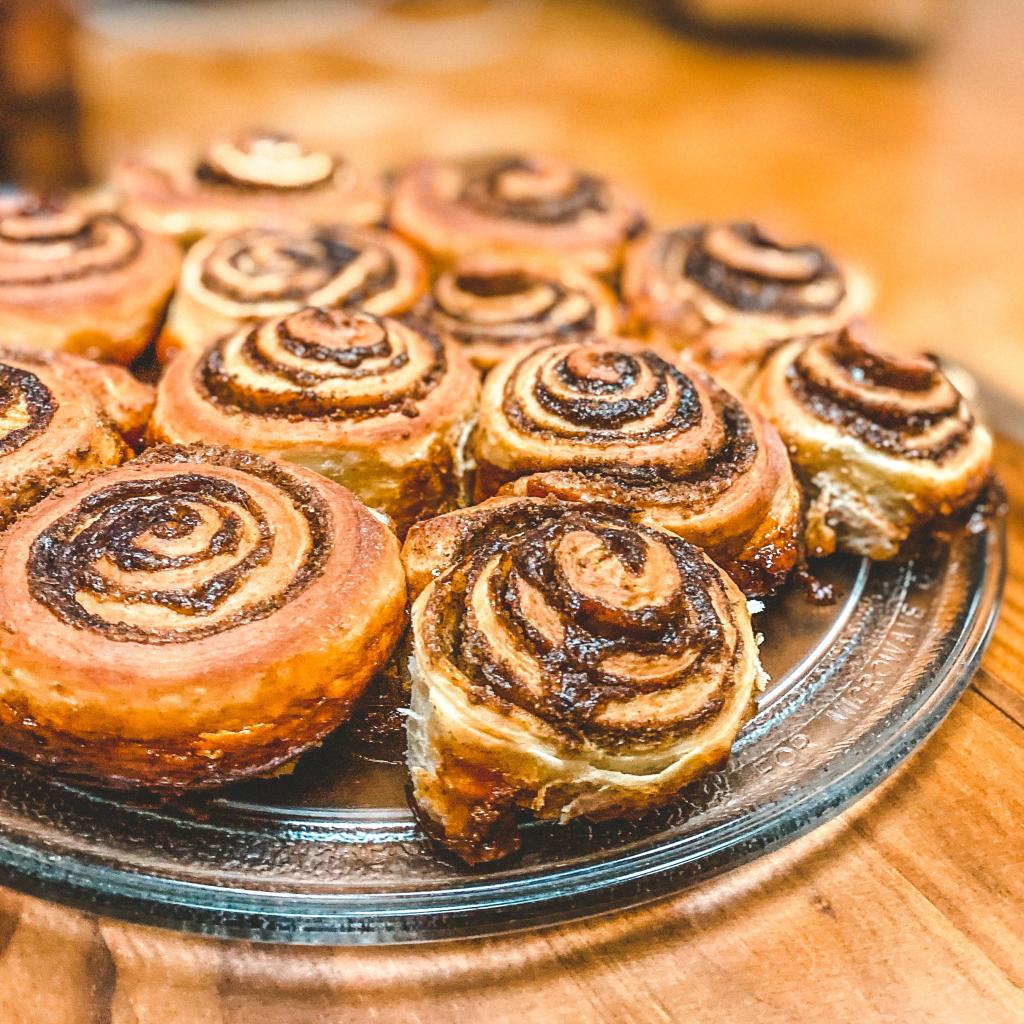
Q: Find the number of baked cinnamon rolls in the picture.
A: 12